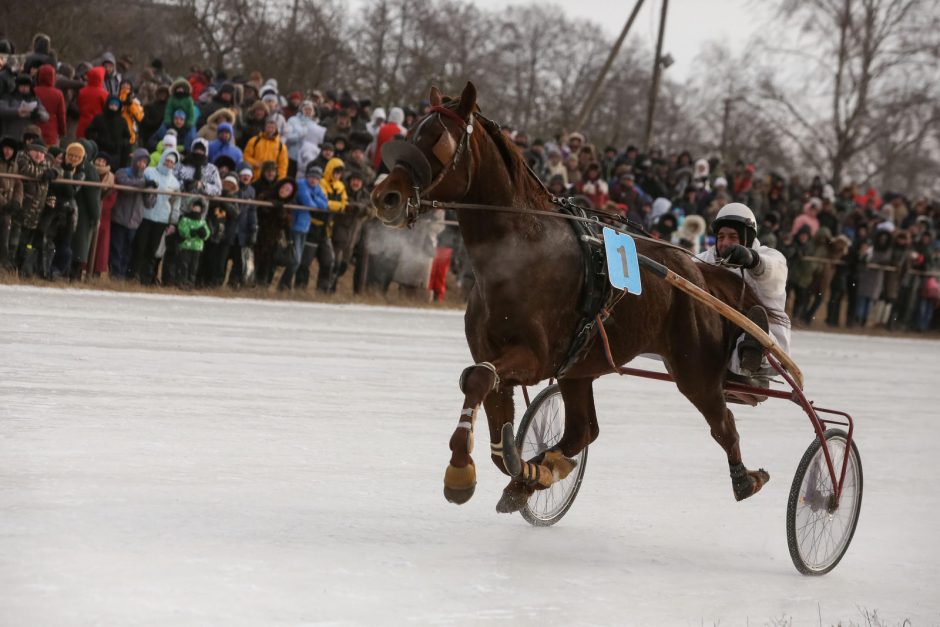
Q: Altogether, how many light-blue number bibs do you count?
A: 1